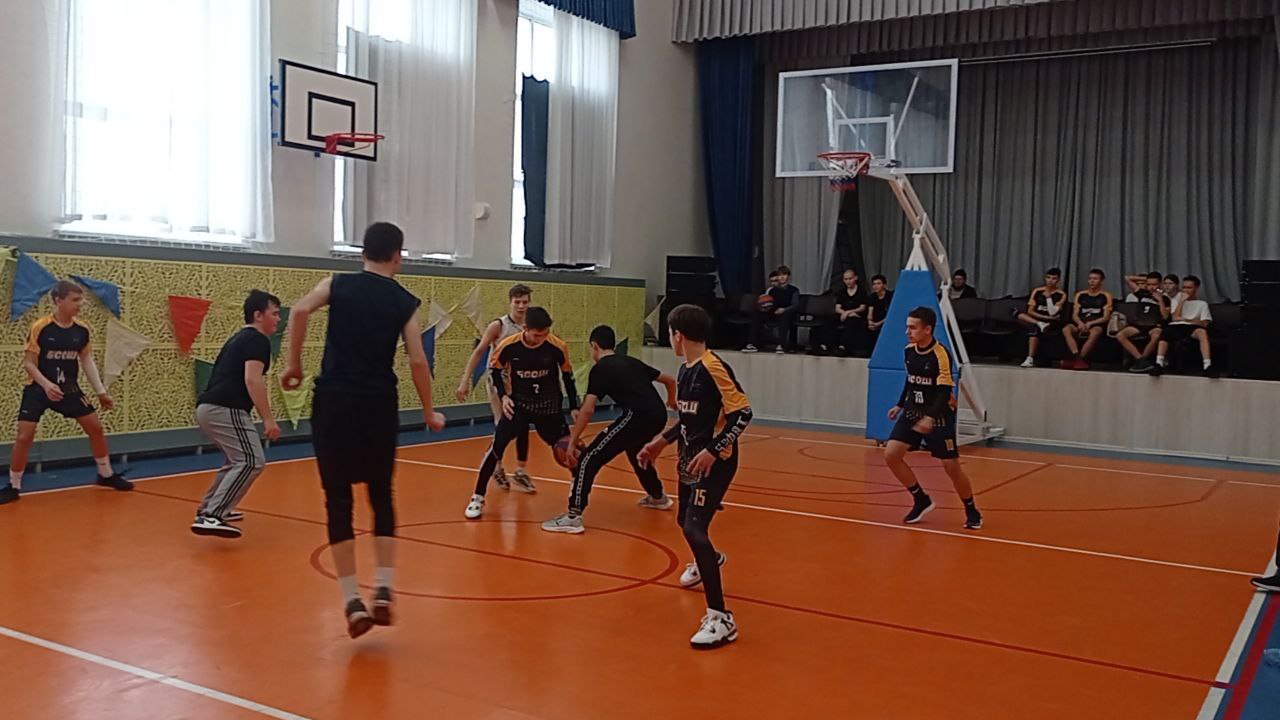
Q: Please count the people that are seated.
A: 11